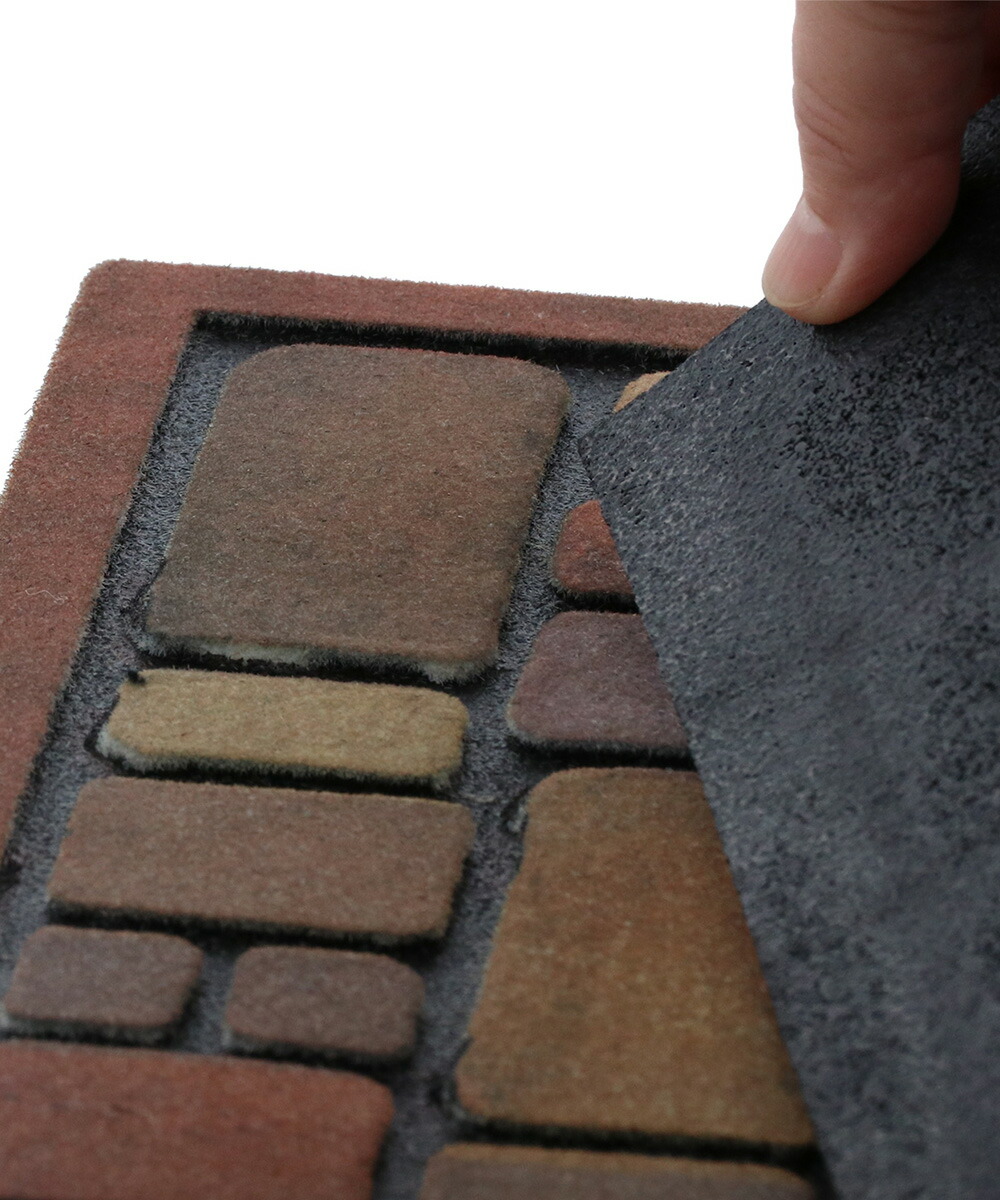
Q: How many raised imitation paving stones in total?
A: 11